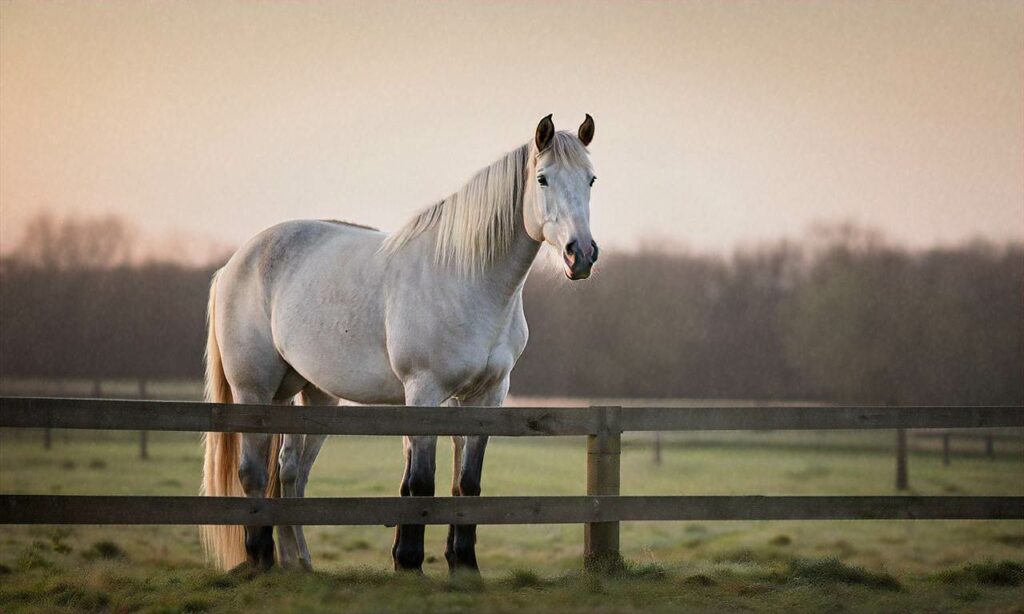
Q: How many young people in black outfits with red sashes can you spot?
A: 0